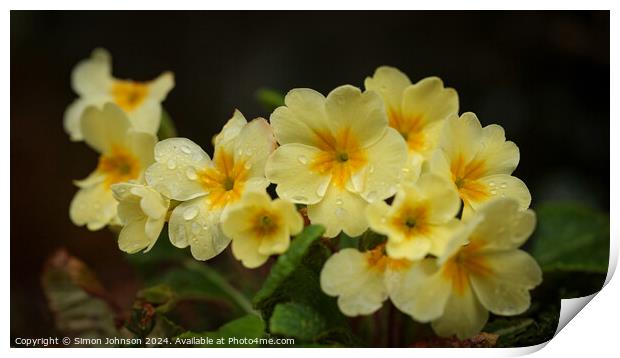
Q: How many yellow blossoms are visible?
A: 11